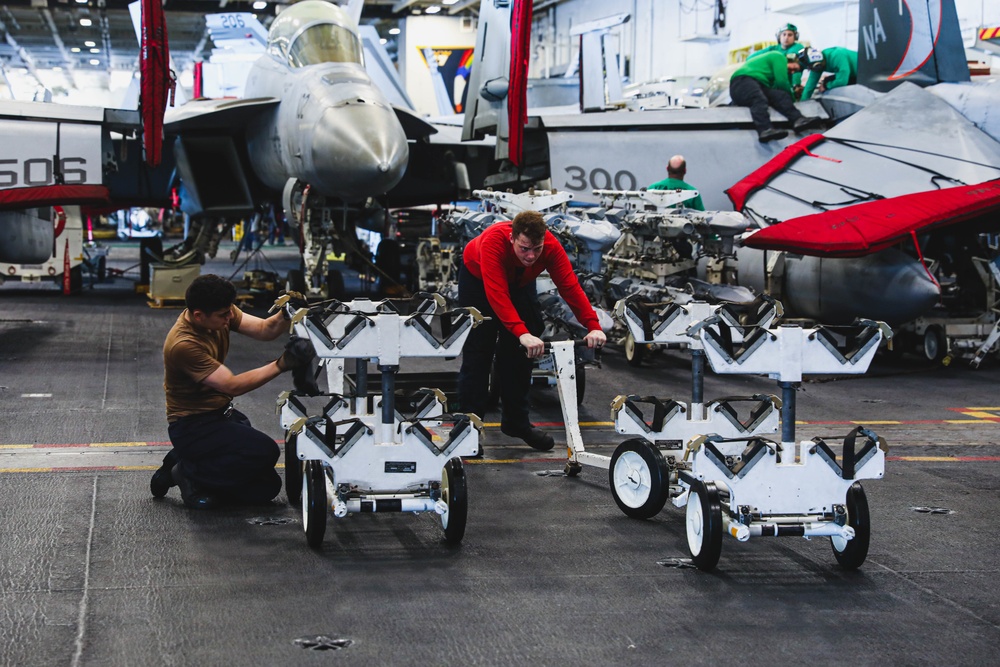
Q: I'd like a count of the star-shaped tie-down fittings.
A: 5